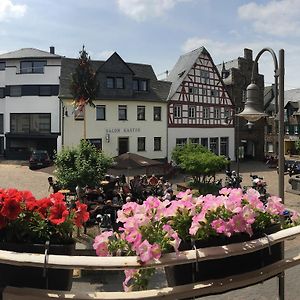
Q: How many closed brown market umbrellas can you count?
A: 0